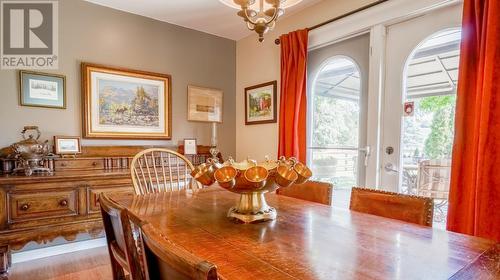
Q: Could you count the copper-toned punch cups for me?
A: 5